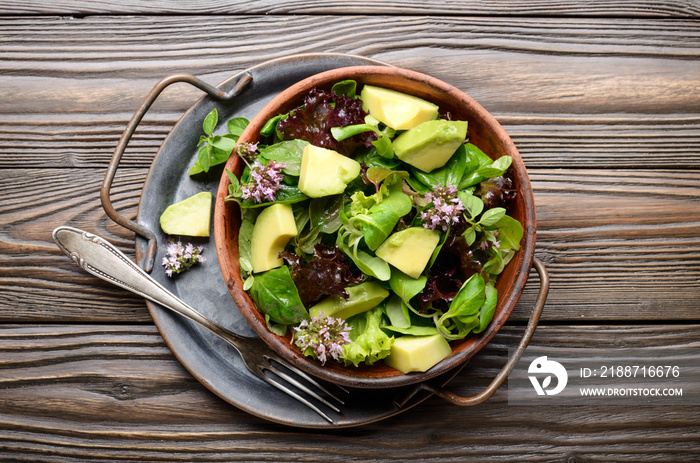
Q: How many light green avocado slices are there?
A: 8